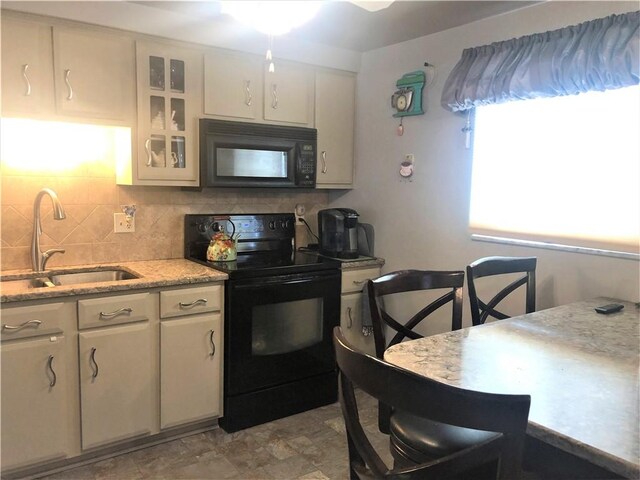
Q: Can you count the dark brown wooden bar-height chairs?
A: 3